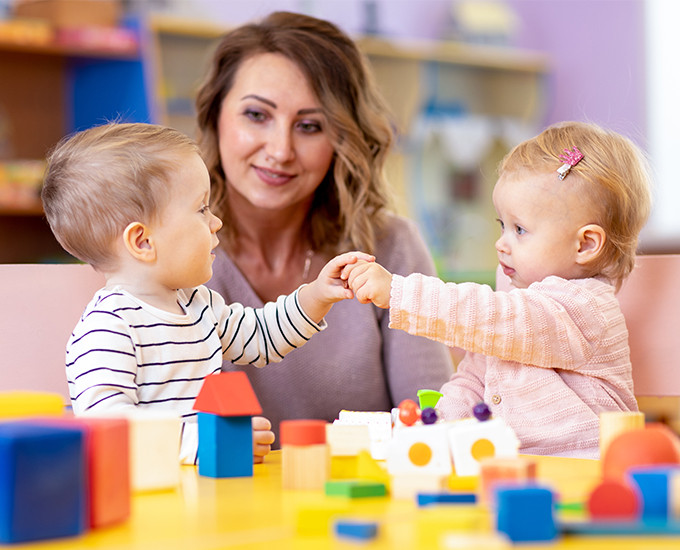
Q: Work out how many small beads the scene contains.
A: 3